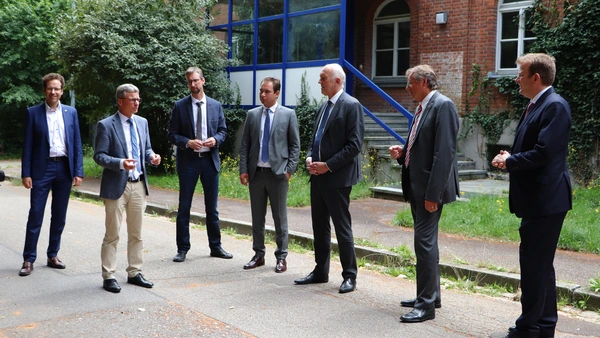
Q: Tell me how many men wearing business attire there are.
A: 7